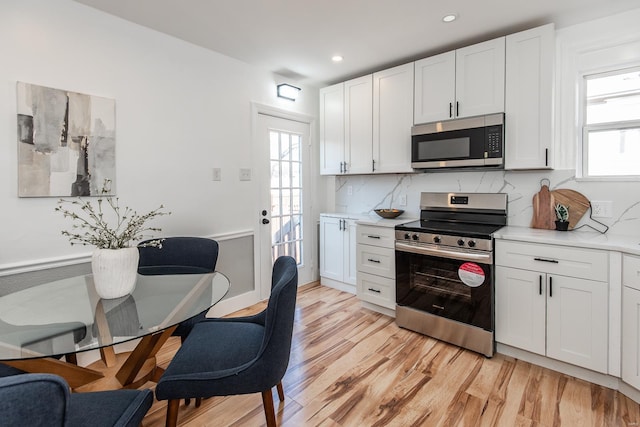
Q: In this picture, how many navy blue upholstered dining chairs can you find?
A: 4